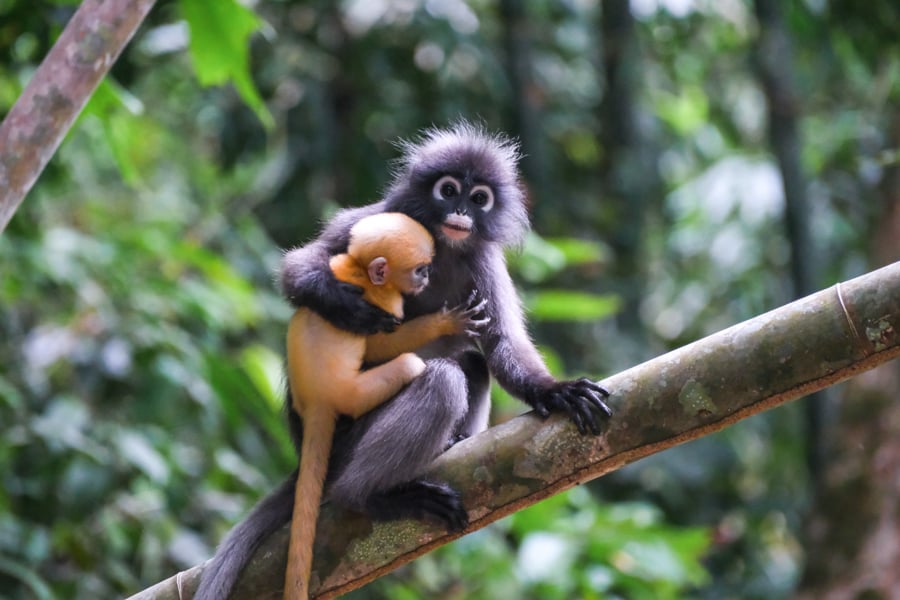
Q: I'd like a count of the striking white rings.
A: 2